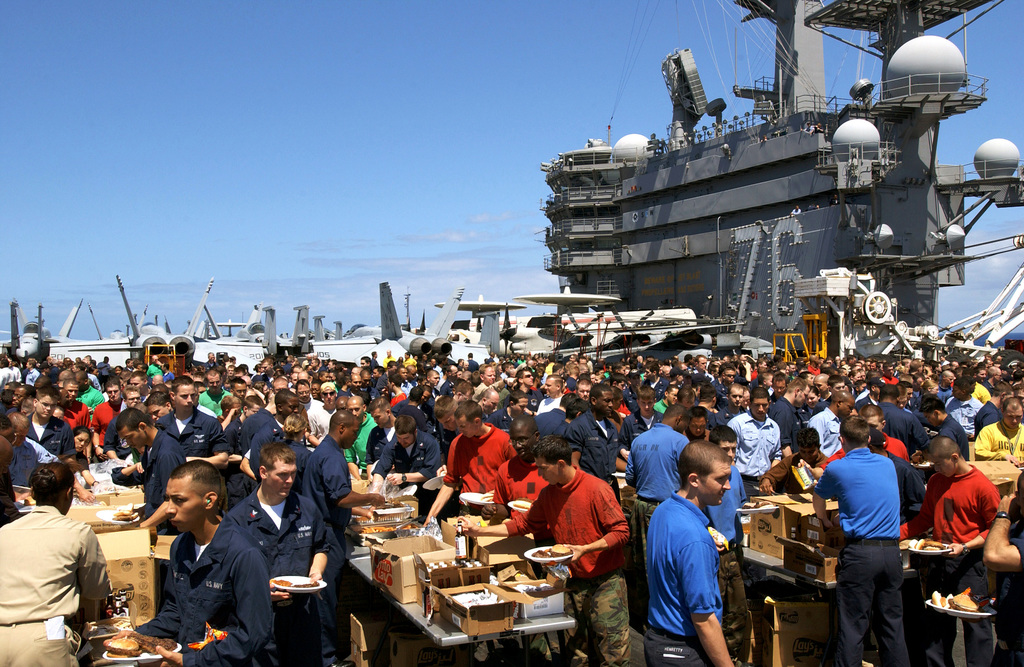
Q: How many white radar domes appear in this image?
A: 4